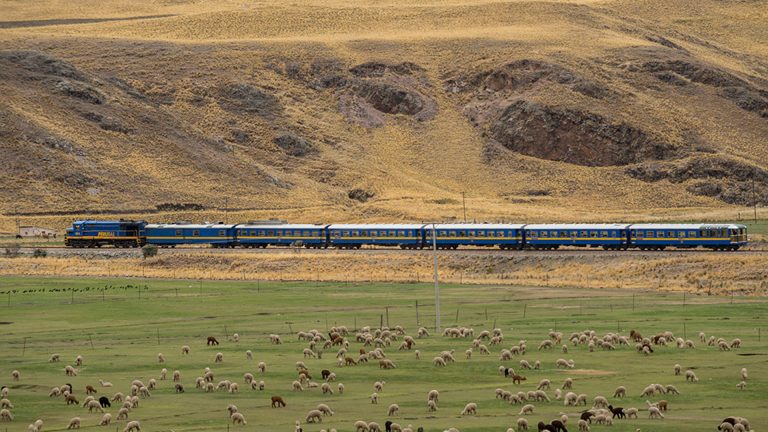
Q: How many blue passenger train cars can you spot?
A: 6